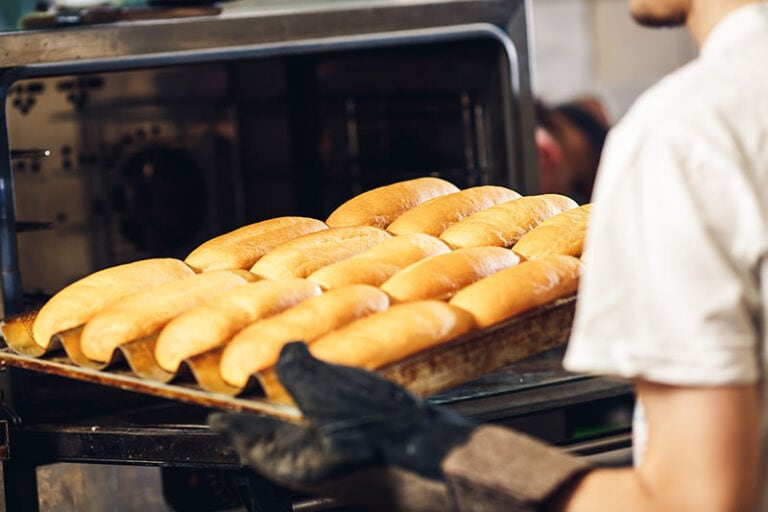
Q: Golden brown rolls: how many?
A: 14